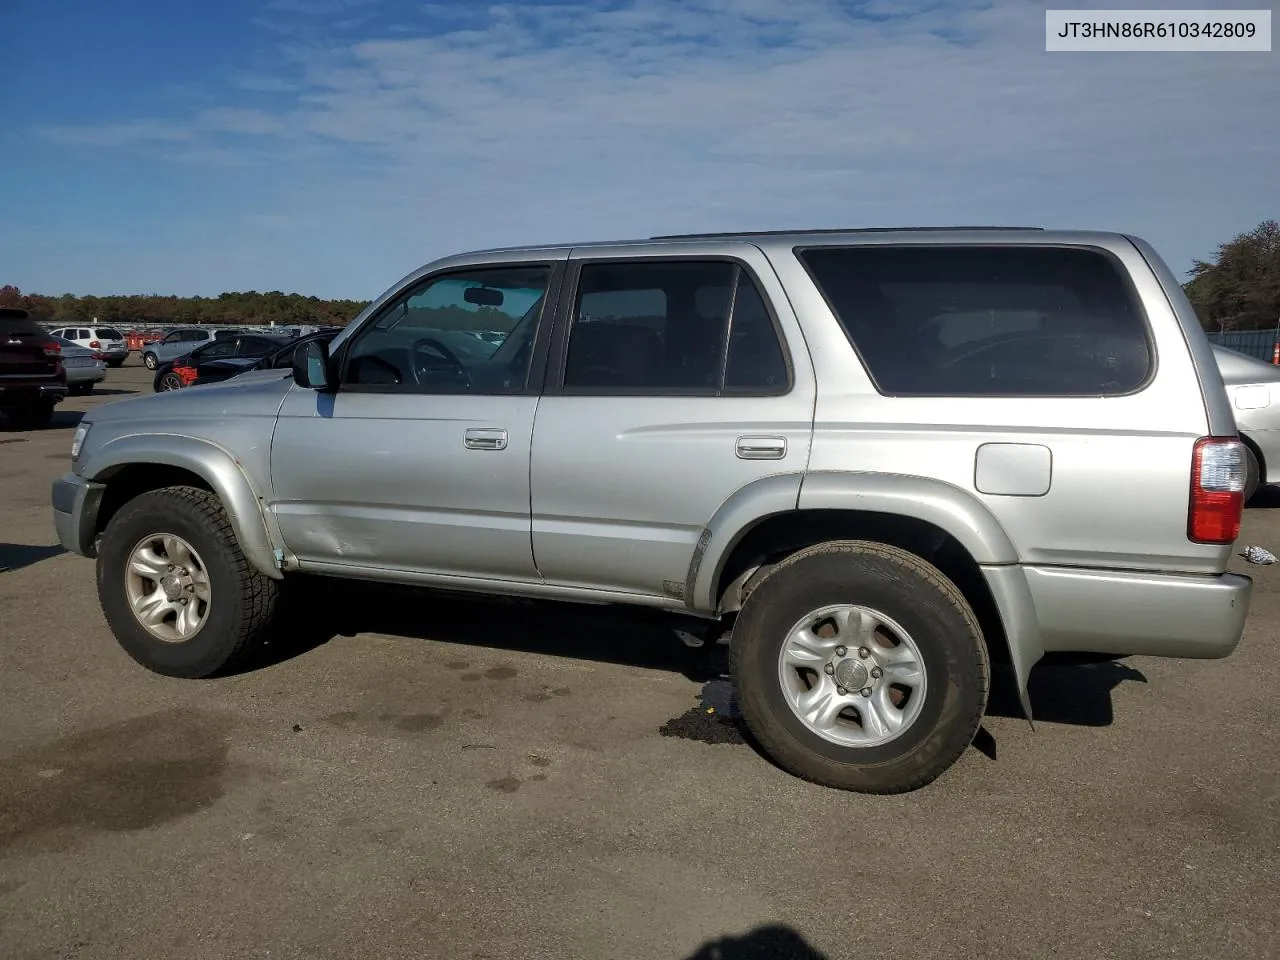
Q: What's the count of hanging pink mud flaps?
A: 0